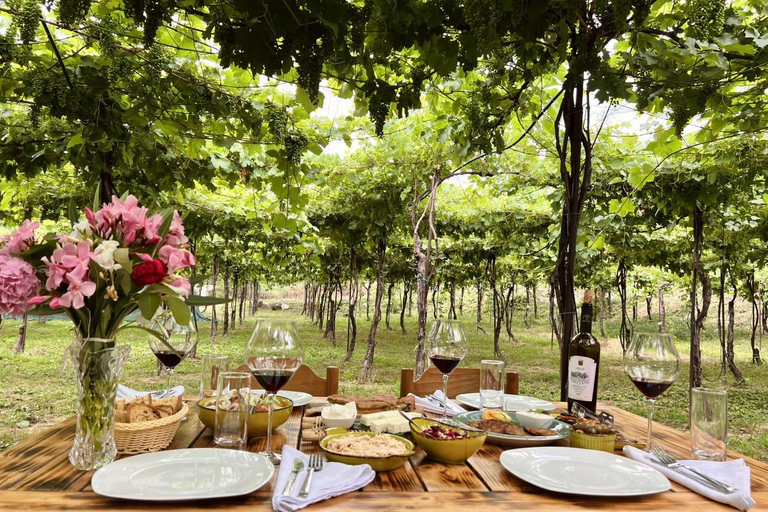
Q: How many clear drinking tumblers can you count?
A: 4